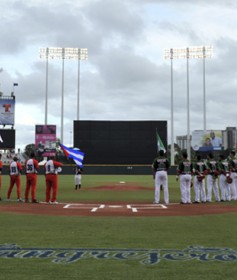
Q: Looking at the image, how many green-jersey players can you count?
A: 6